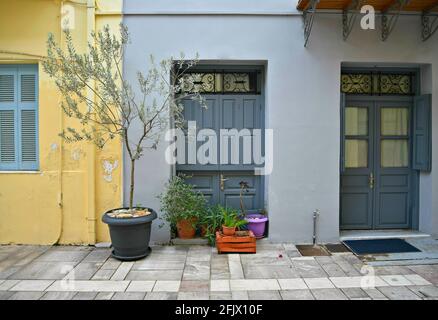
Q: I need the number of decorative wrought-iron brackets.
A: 4